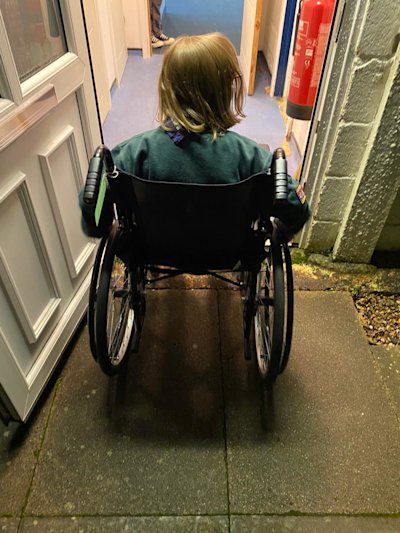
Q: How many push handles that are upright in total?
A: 2